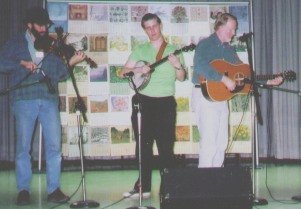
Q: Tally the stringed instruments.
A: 3